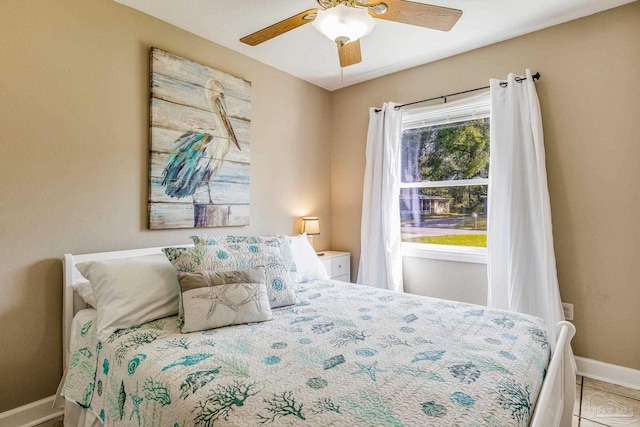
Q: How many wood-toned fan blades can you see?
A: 3